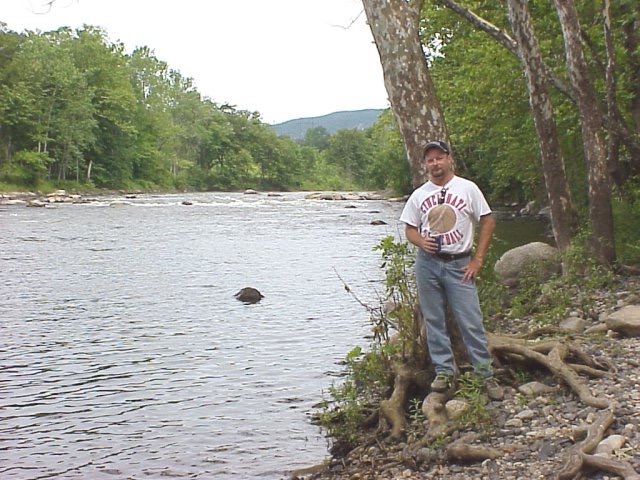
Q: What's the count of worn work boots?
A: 2